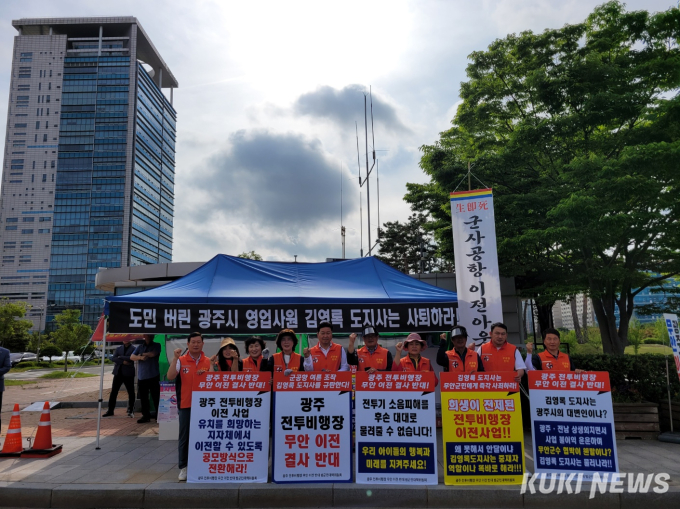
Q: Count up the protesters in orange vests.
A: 10